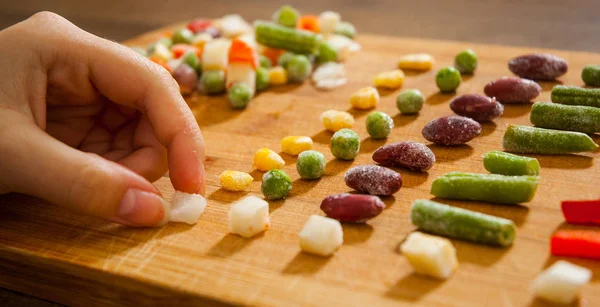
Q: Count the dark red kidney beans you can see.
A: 7